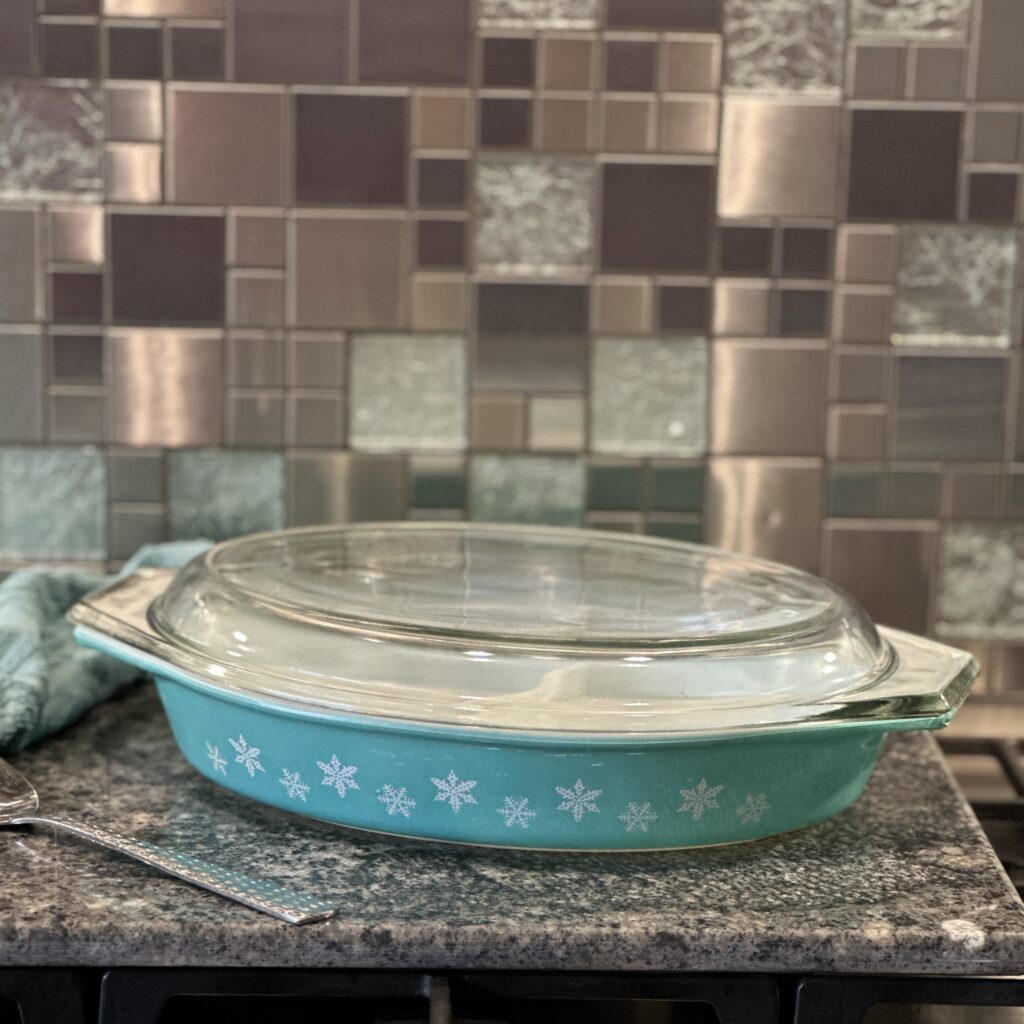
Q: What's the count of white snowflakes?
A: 11